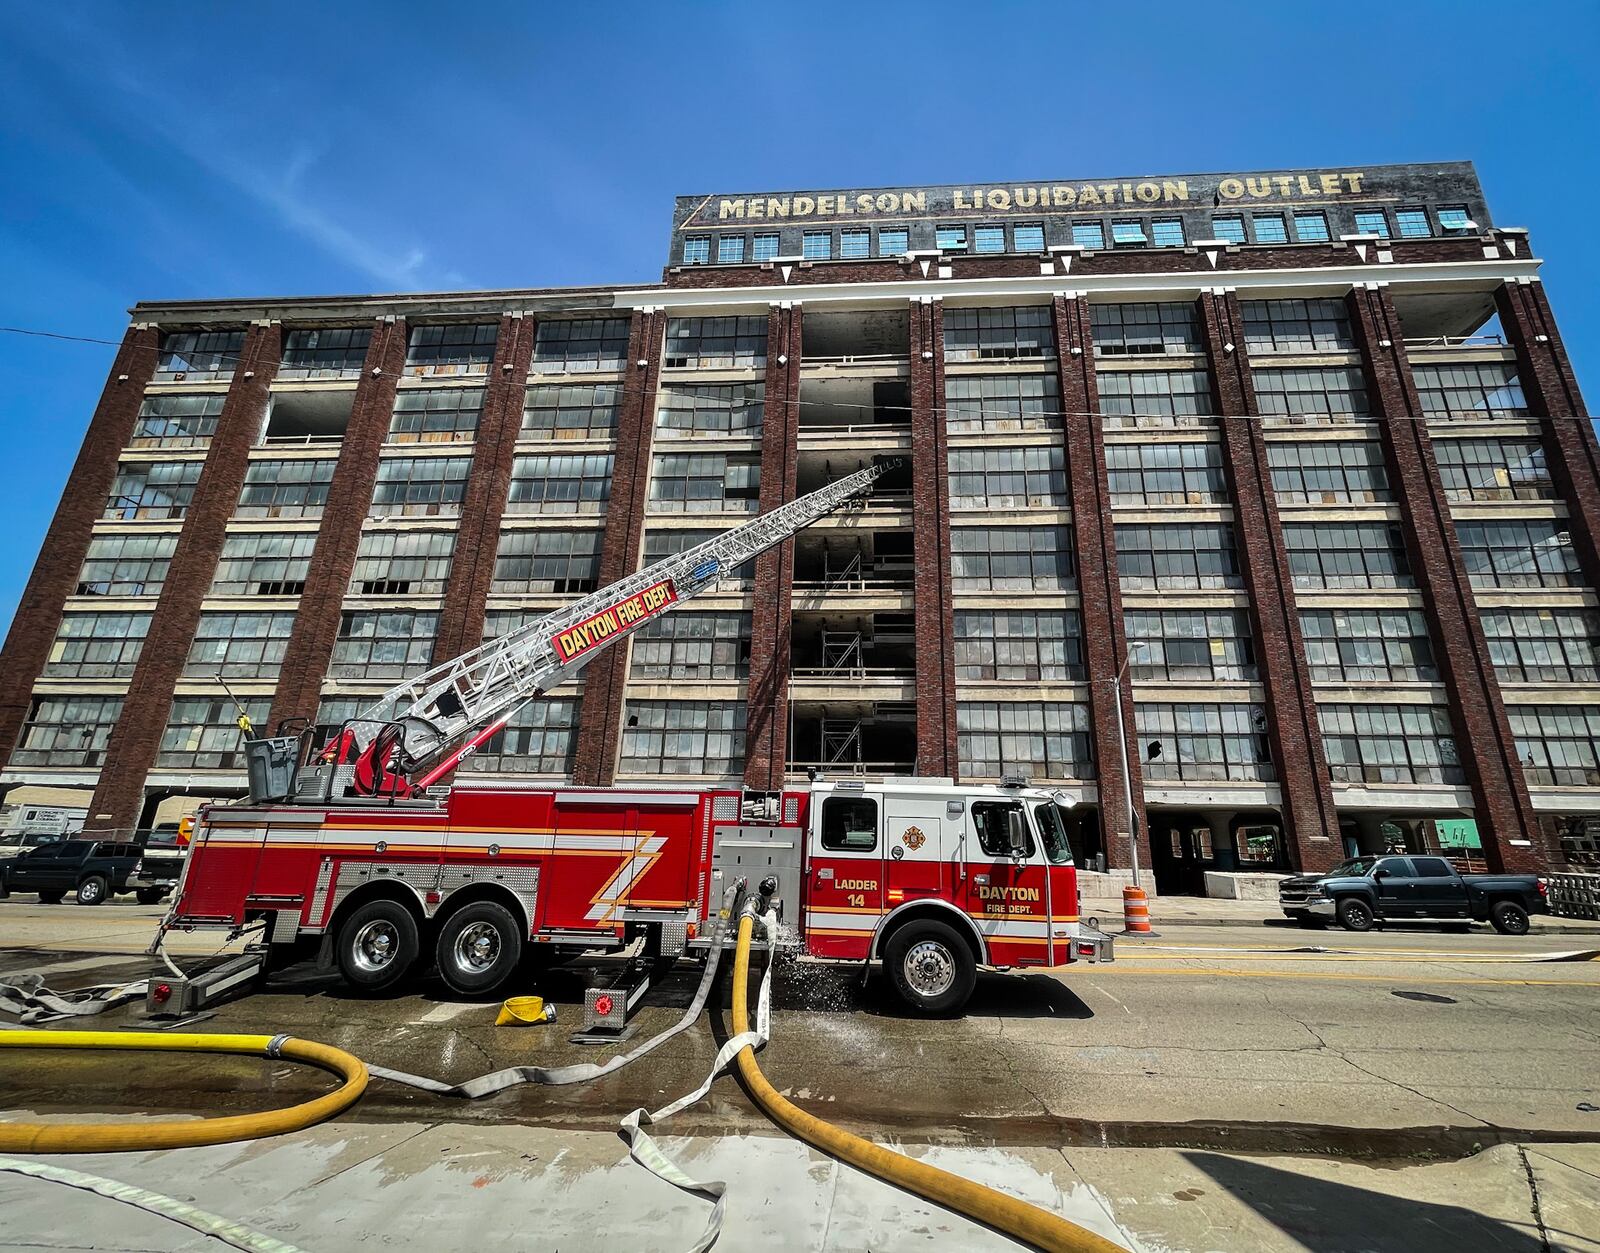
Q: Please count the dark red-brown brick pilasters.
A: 11